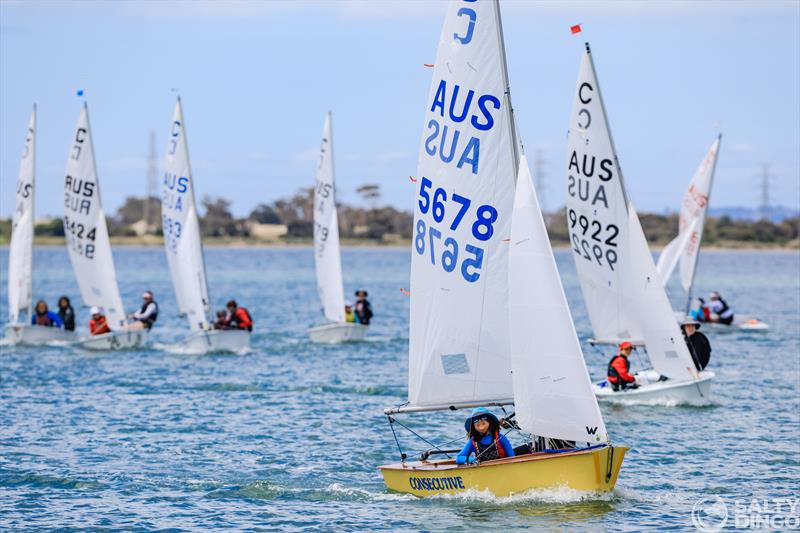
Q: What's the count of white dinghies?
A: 6